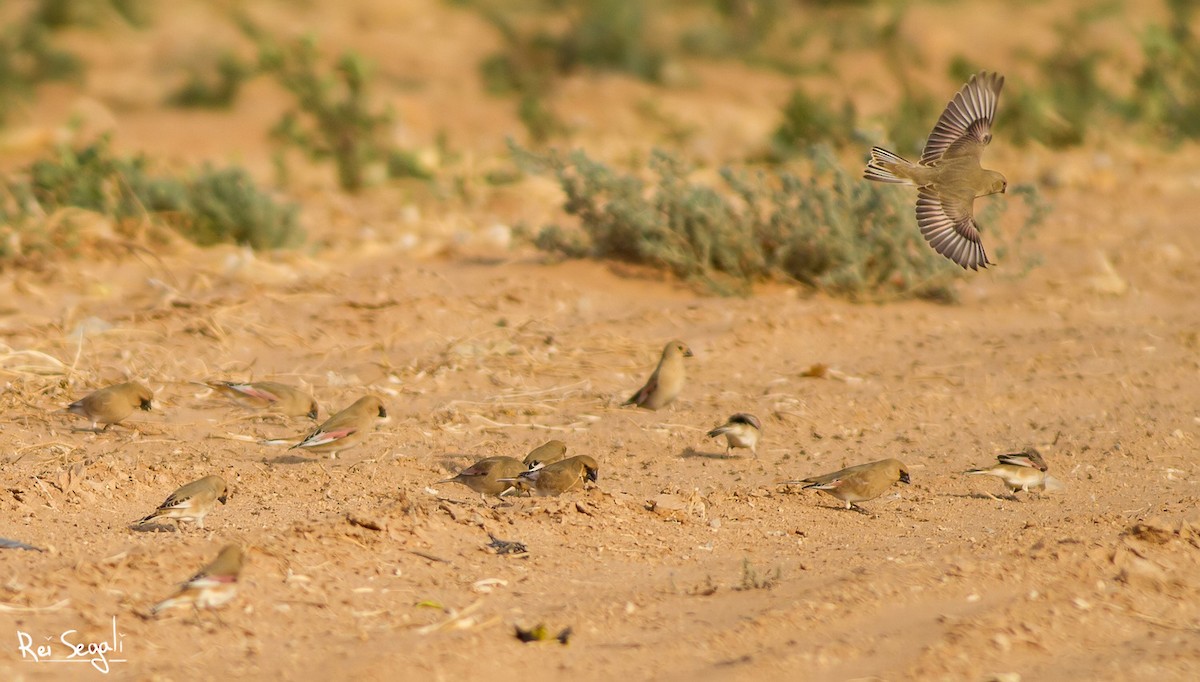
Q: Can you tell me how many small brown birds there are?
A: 13